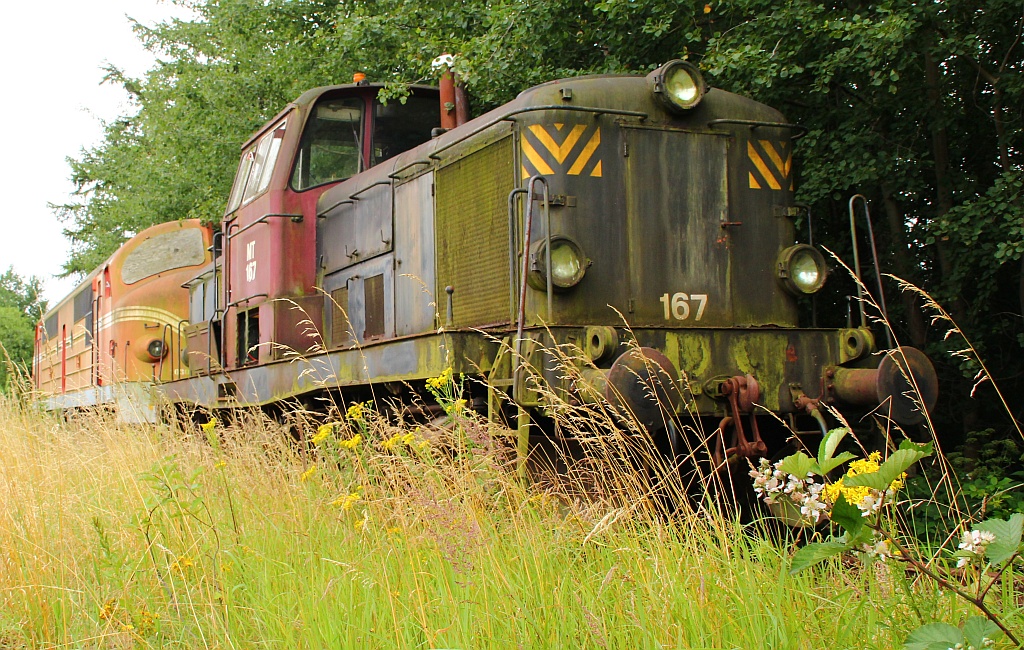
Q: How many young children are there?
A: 0